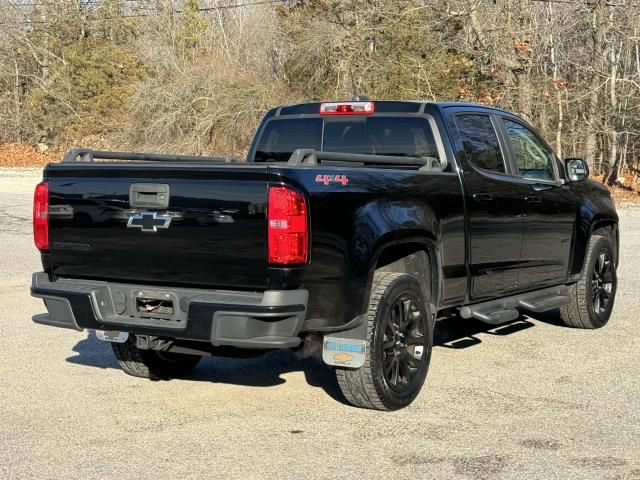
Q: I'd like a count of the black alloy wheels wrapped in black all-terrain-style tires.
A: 2